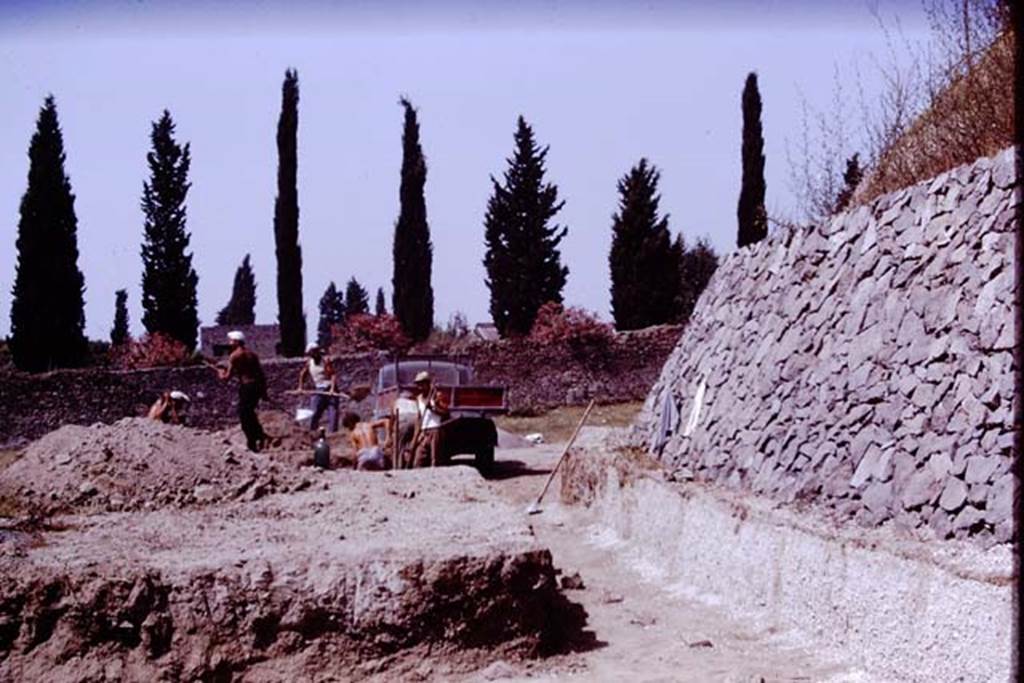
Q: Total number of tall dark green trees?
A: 7